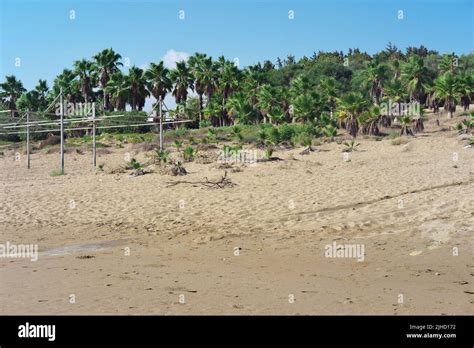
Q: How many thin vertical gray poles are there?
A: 4